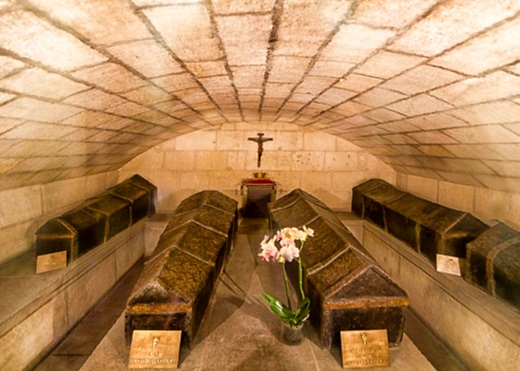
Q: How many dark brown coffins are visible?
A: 5